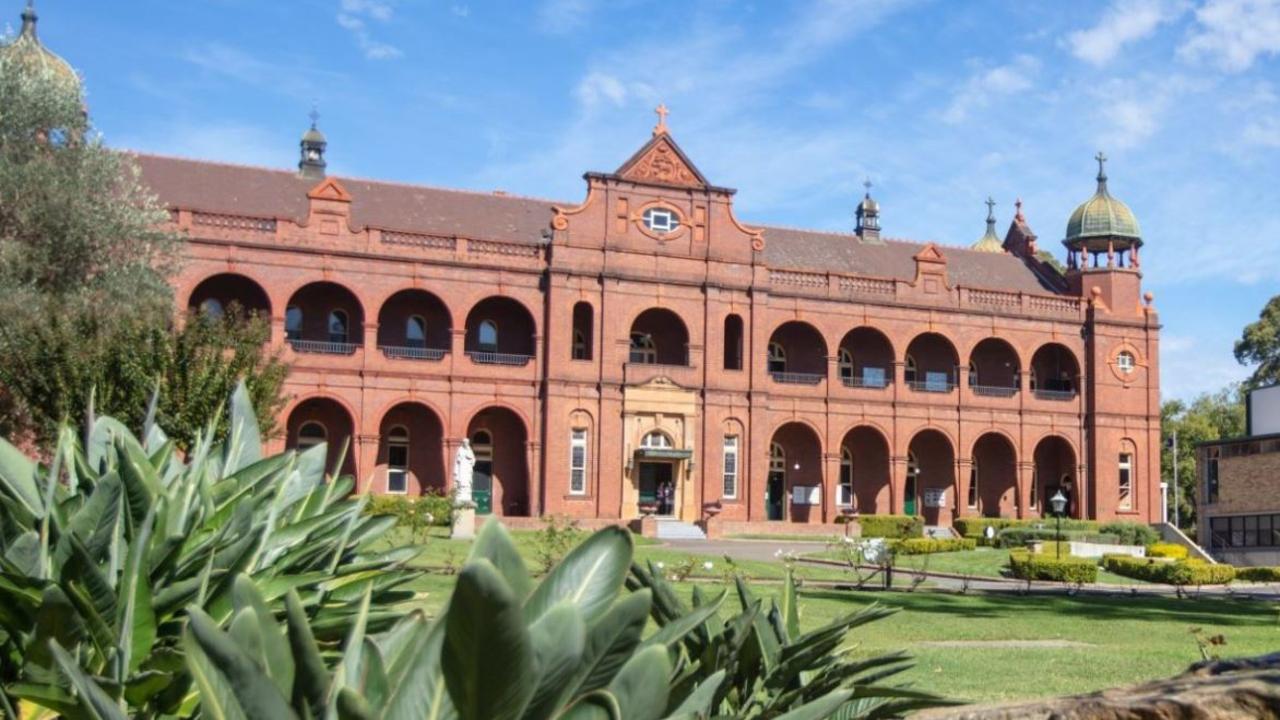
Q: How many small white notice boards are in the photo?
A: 2